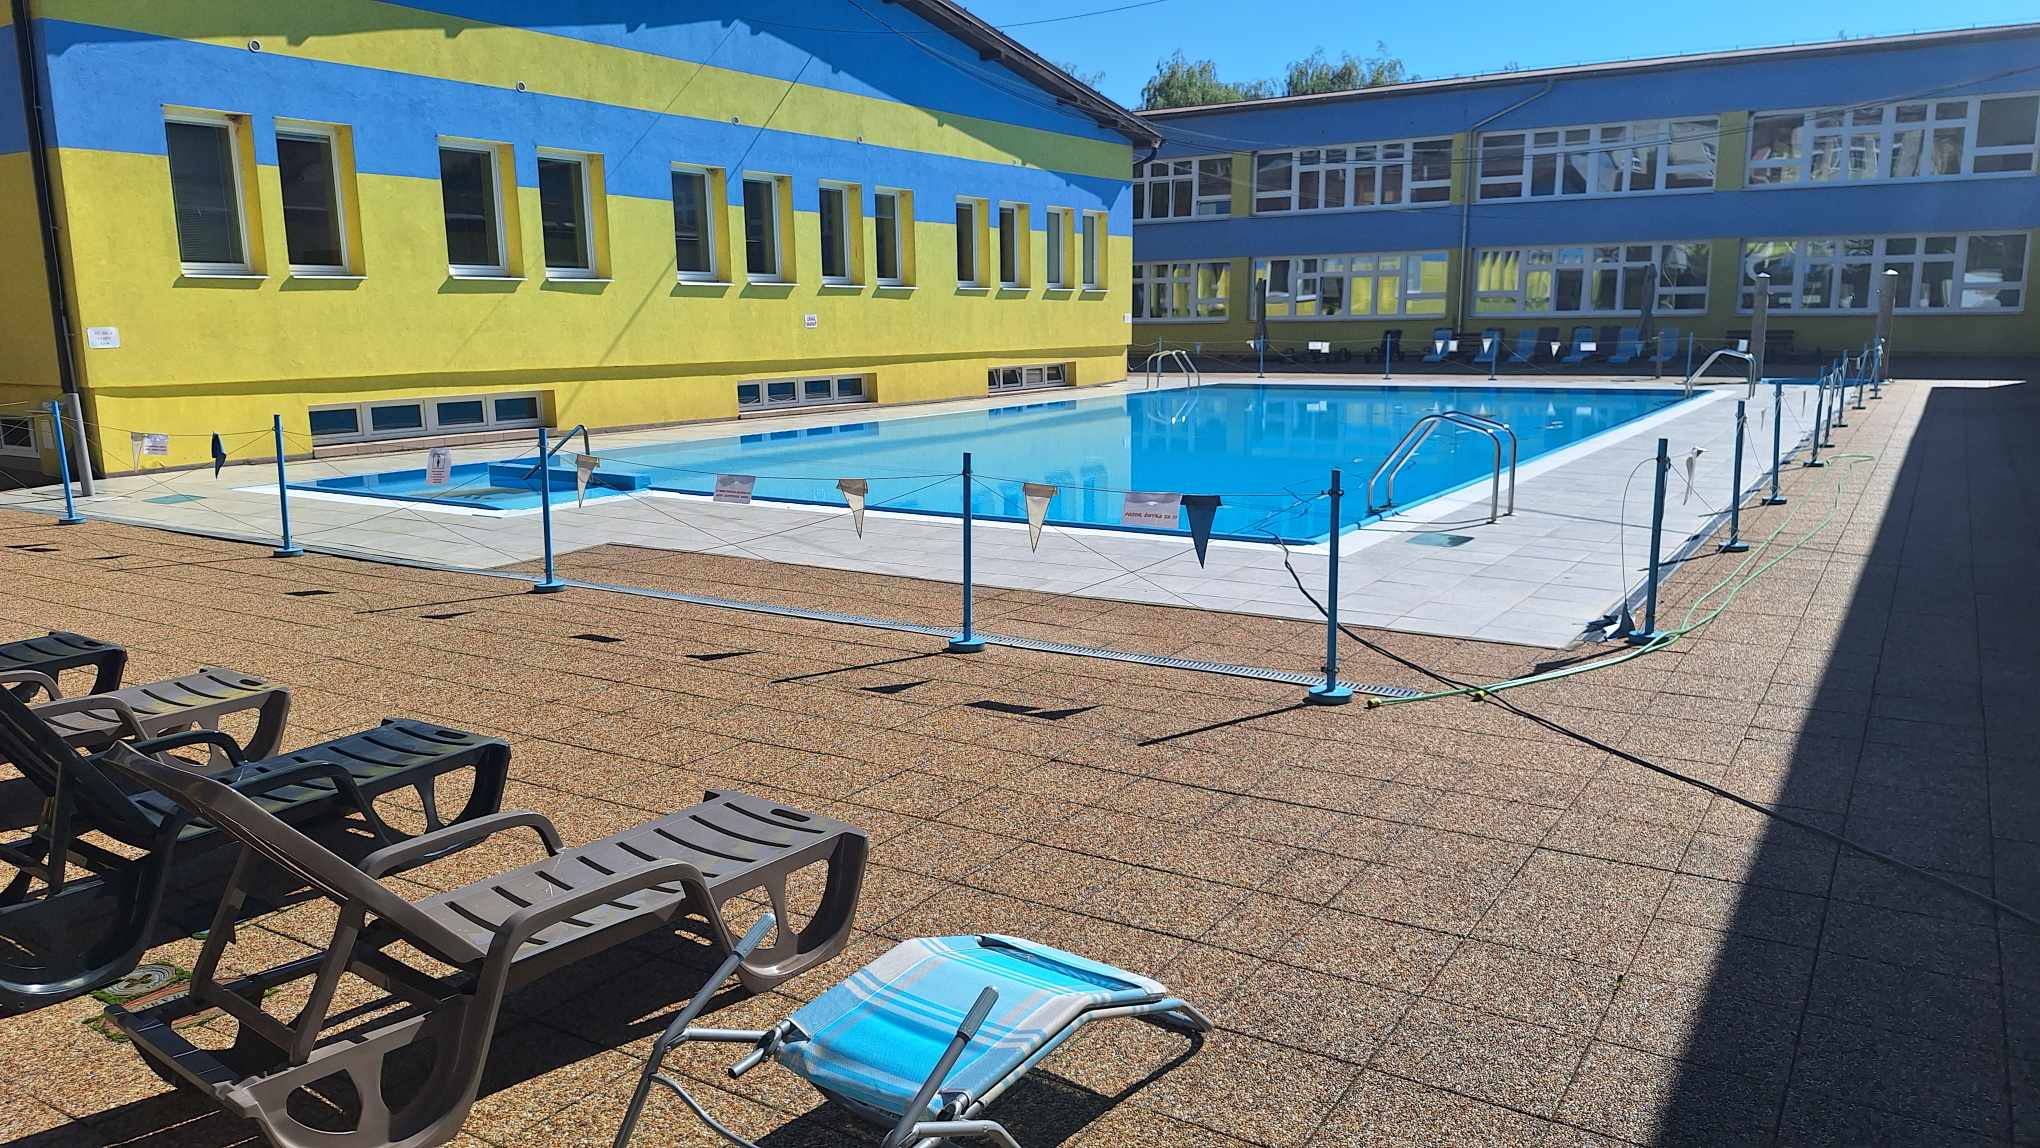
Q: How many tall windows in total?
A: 12